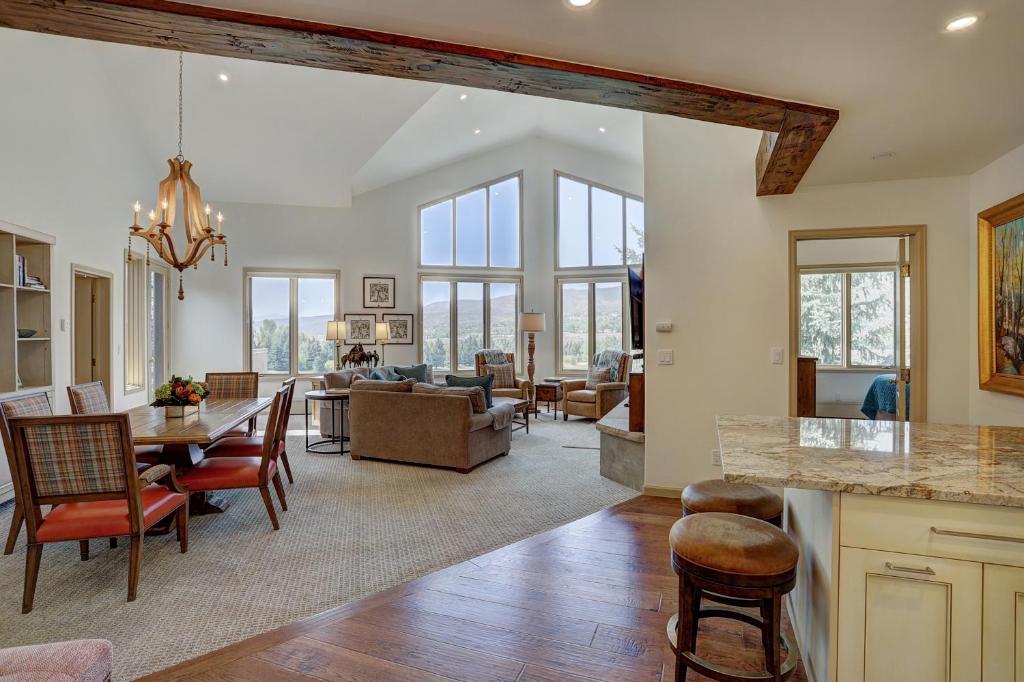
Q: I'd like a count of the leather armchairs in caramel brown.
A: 2